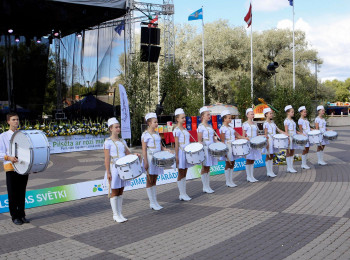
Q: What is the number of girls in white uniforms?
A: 10